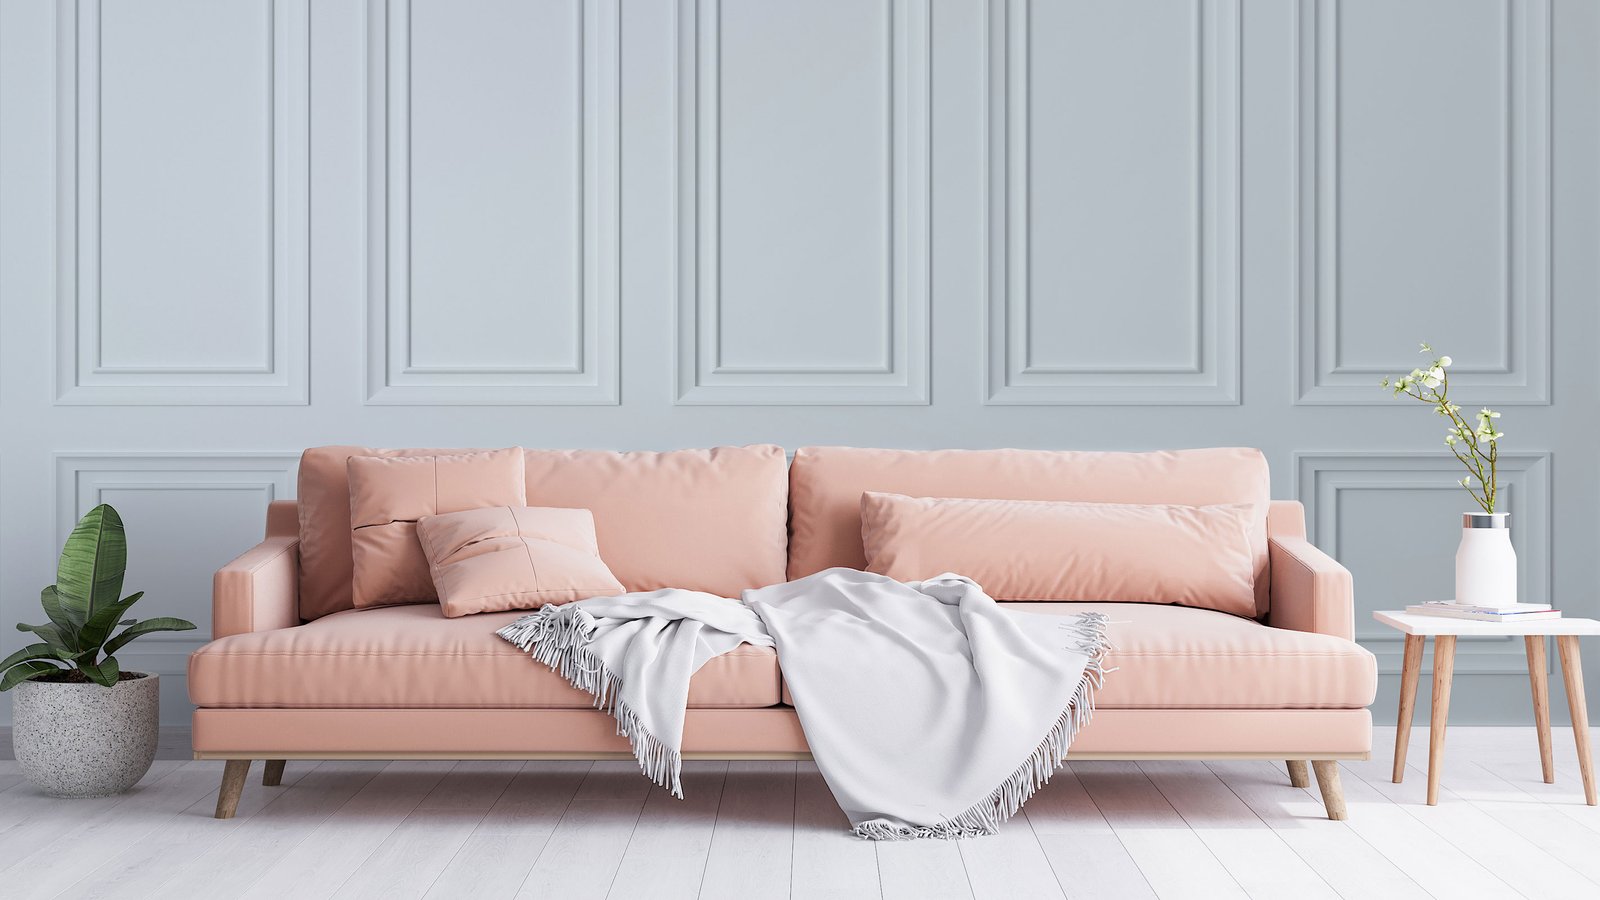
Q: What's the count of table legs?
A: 4